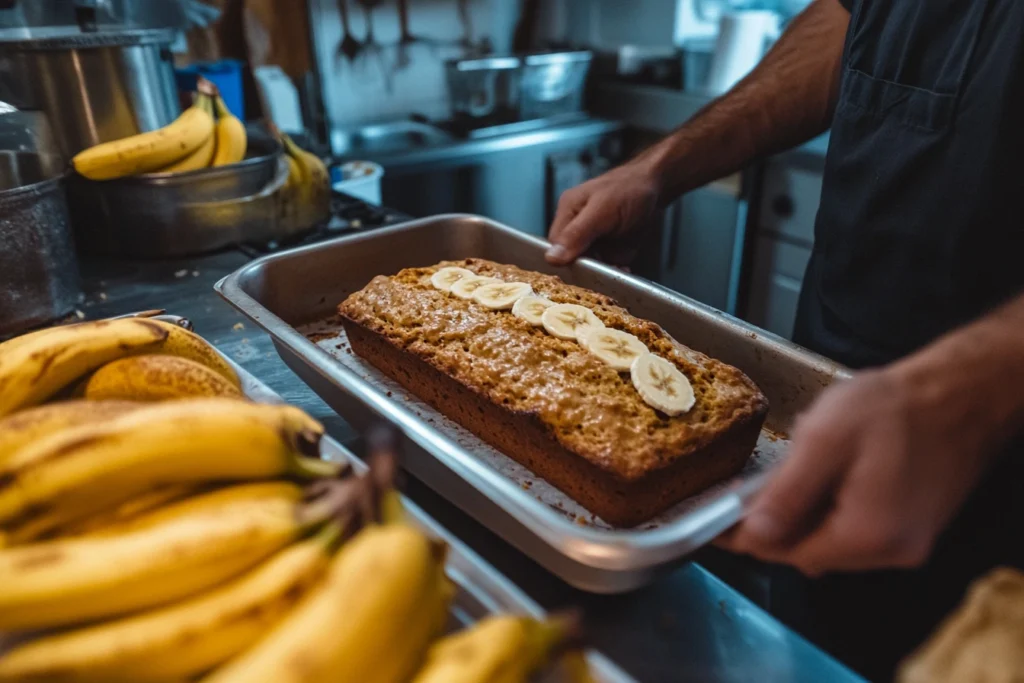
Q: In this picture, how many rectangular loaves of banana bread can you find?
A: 1